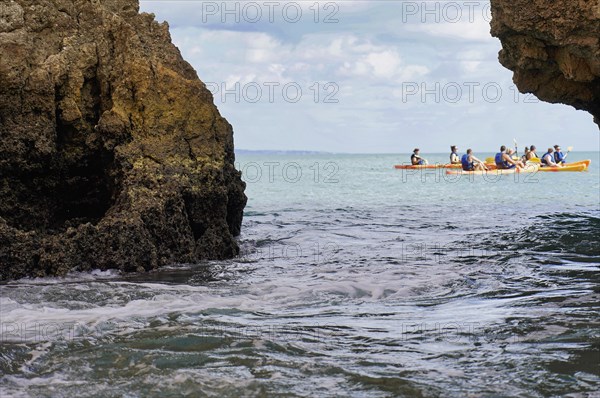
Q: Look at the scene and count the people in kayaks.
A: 9